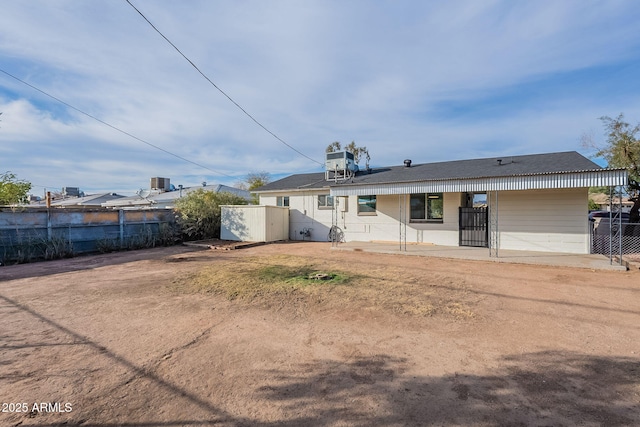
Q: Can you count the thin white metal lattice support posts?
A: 4